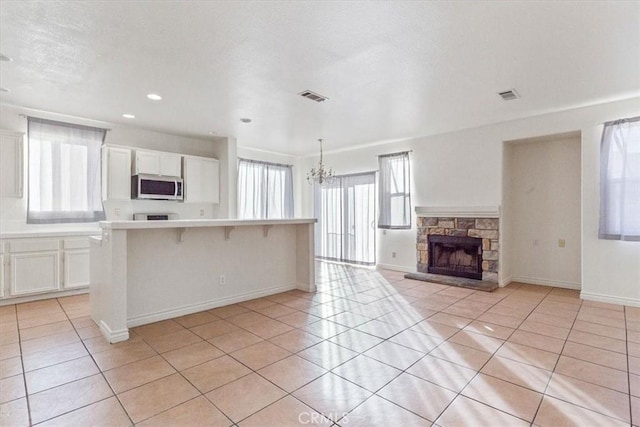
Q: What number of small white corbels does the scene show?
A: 3